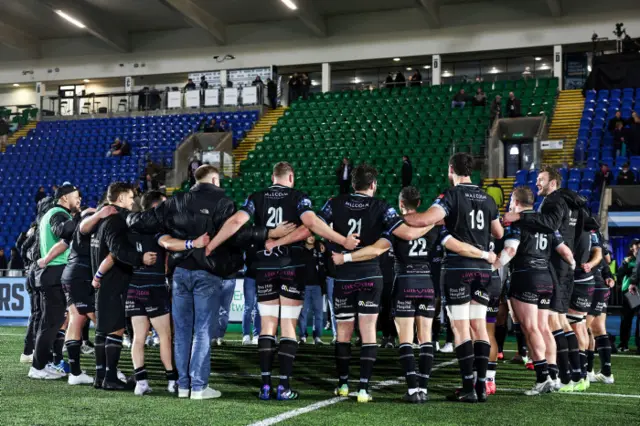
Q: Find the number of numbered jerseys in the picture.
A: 5